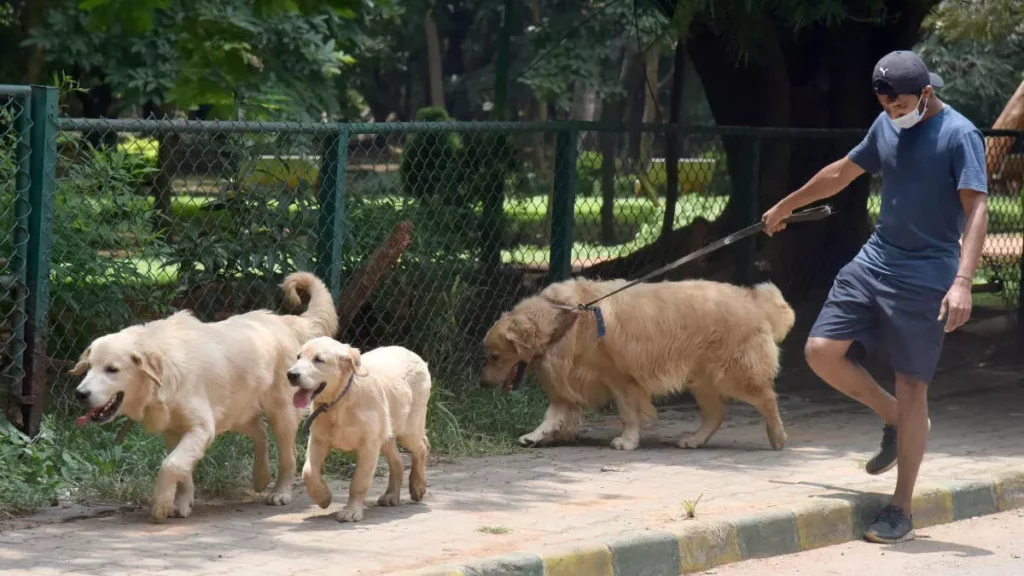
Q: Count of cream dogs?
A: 2